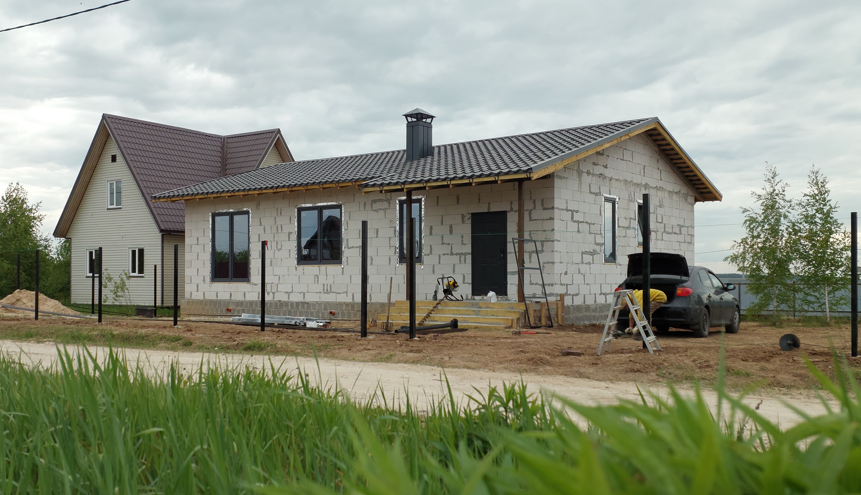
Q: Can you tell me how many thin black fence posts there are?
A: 11